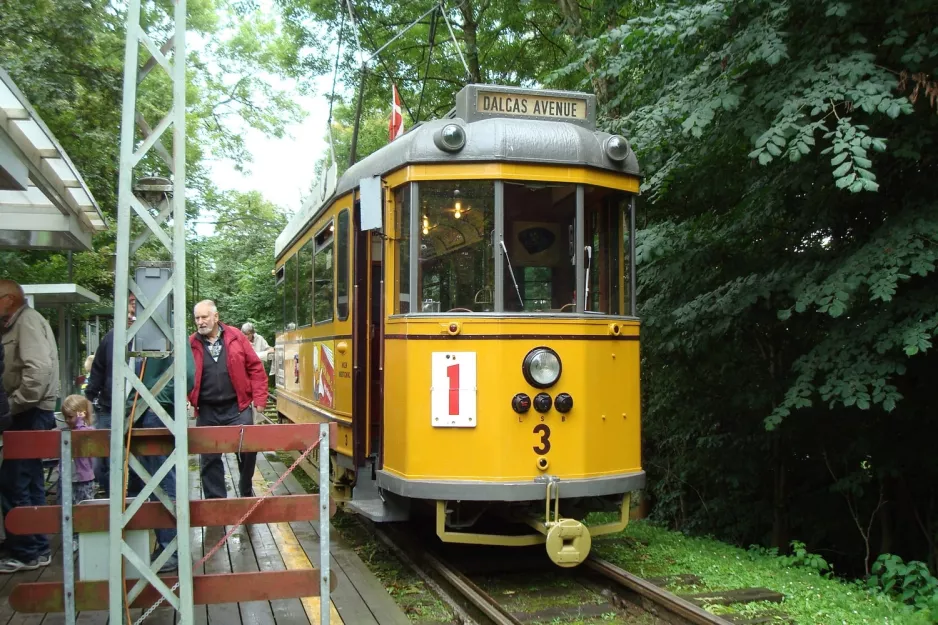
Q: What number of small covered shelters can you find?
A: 2